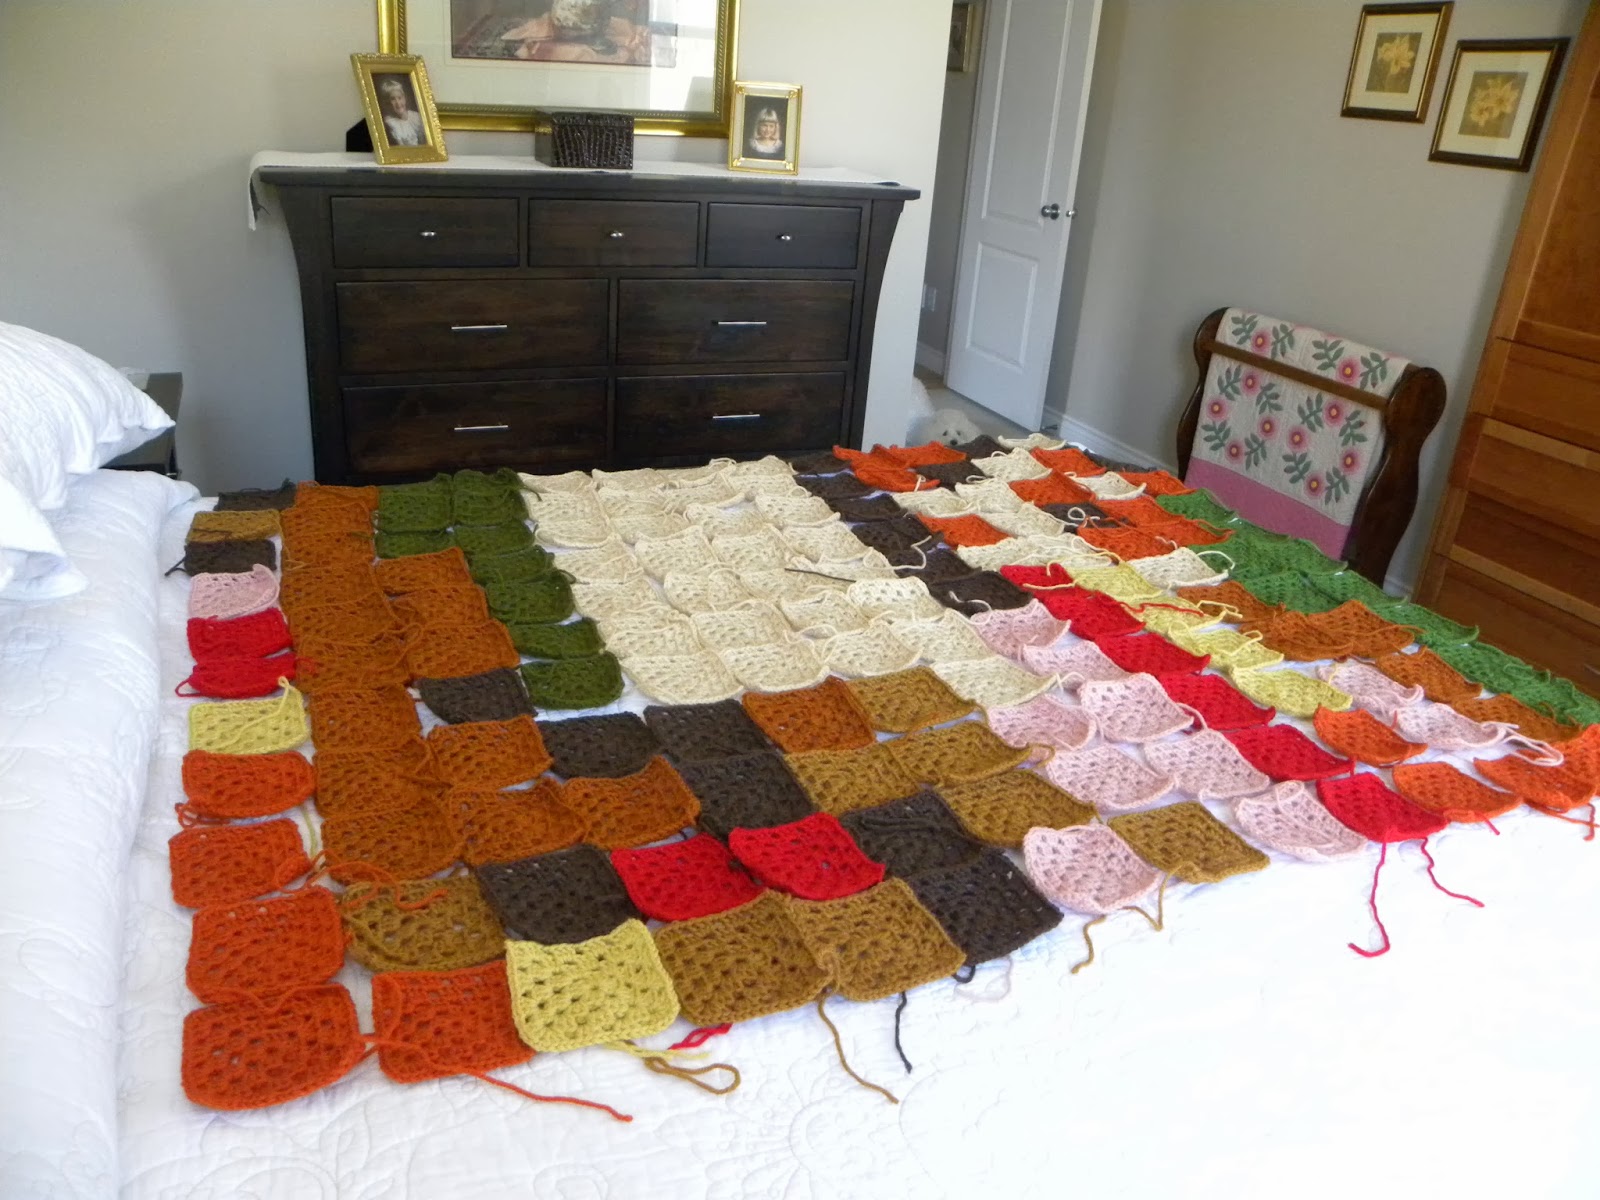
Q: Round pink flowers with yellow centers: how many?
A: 10